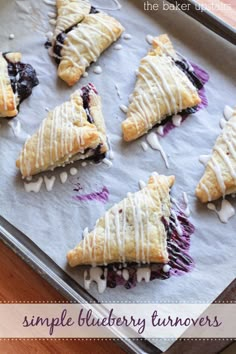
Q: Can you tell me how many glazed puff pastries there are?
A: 6